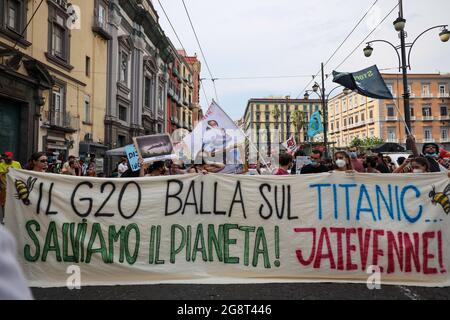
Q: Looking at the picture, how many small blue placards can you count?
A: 1